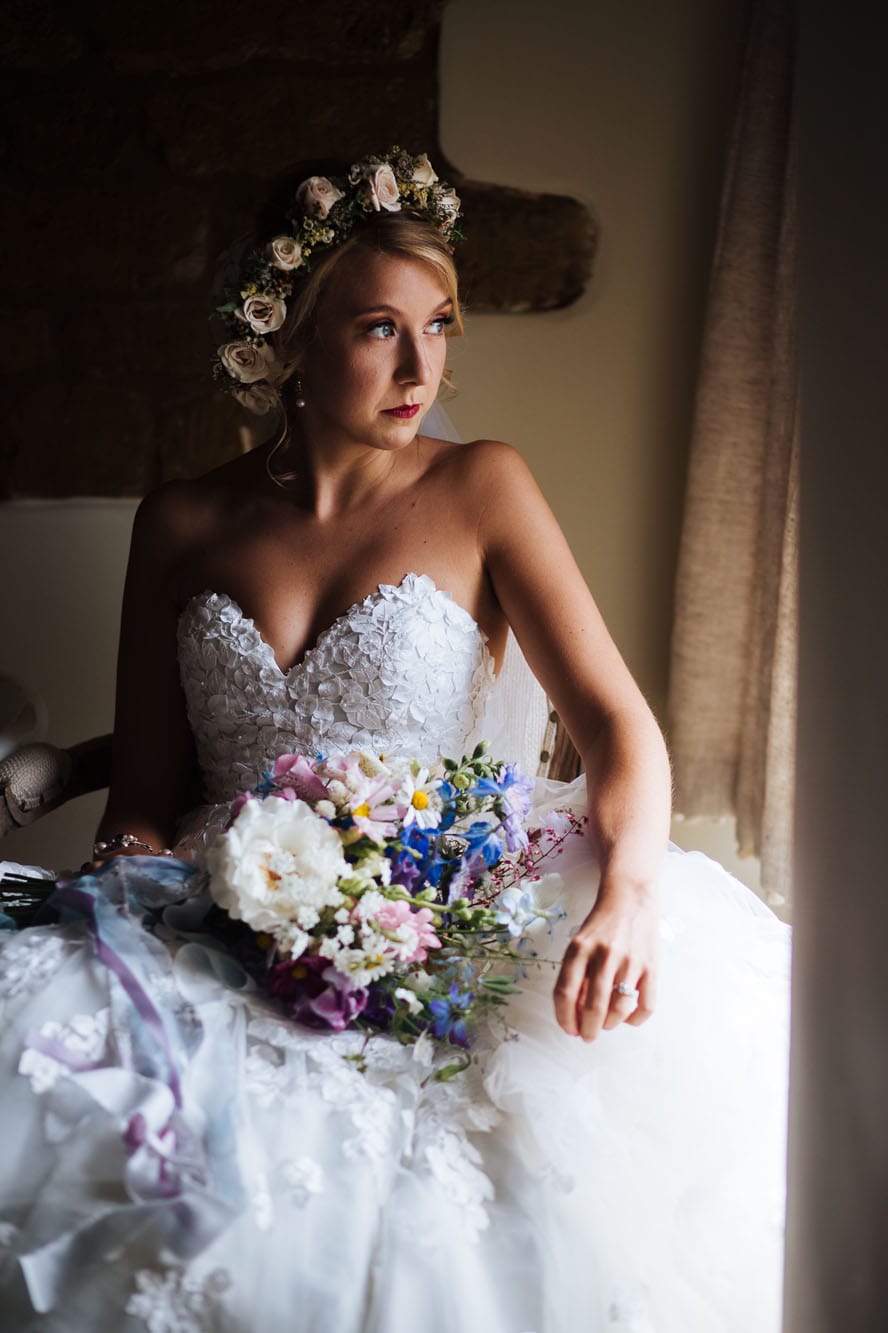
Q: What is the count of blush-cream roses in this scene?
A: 8